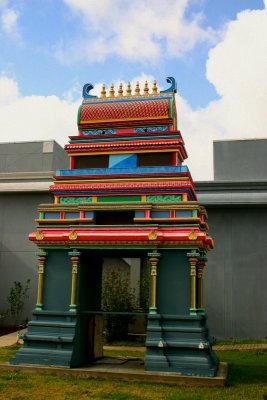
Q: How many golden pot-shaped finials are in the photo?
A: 7